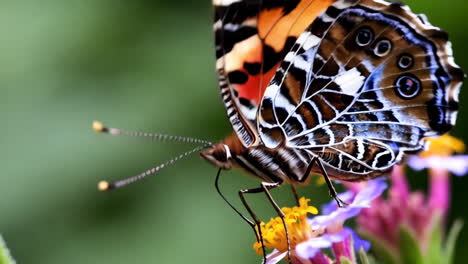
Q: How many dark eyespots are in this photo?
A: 4